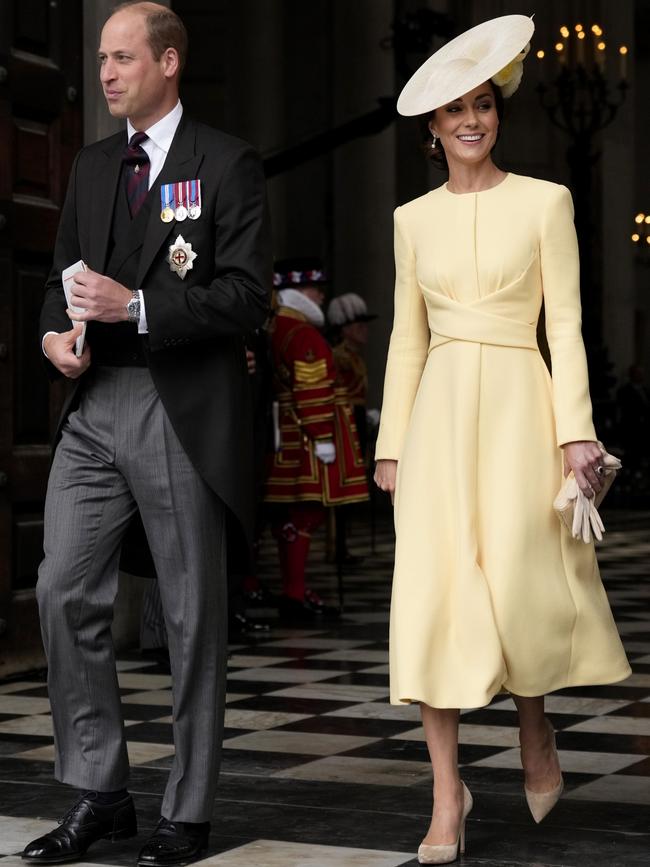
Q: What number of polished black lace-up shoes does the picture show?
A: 2